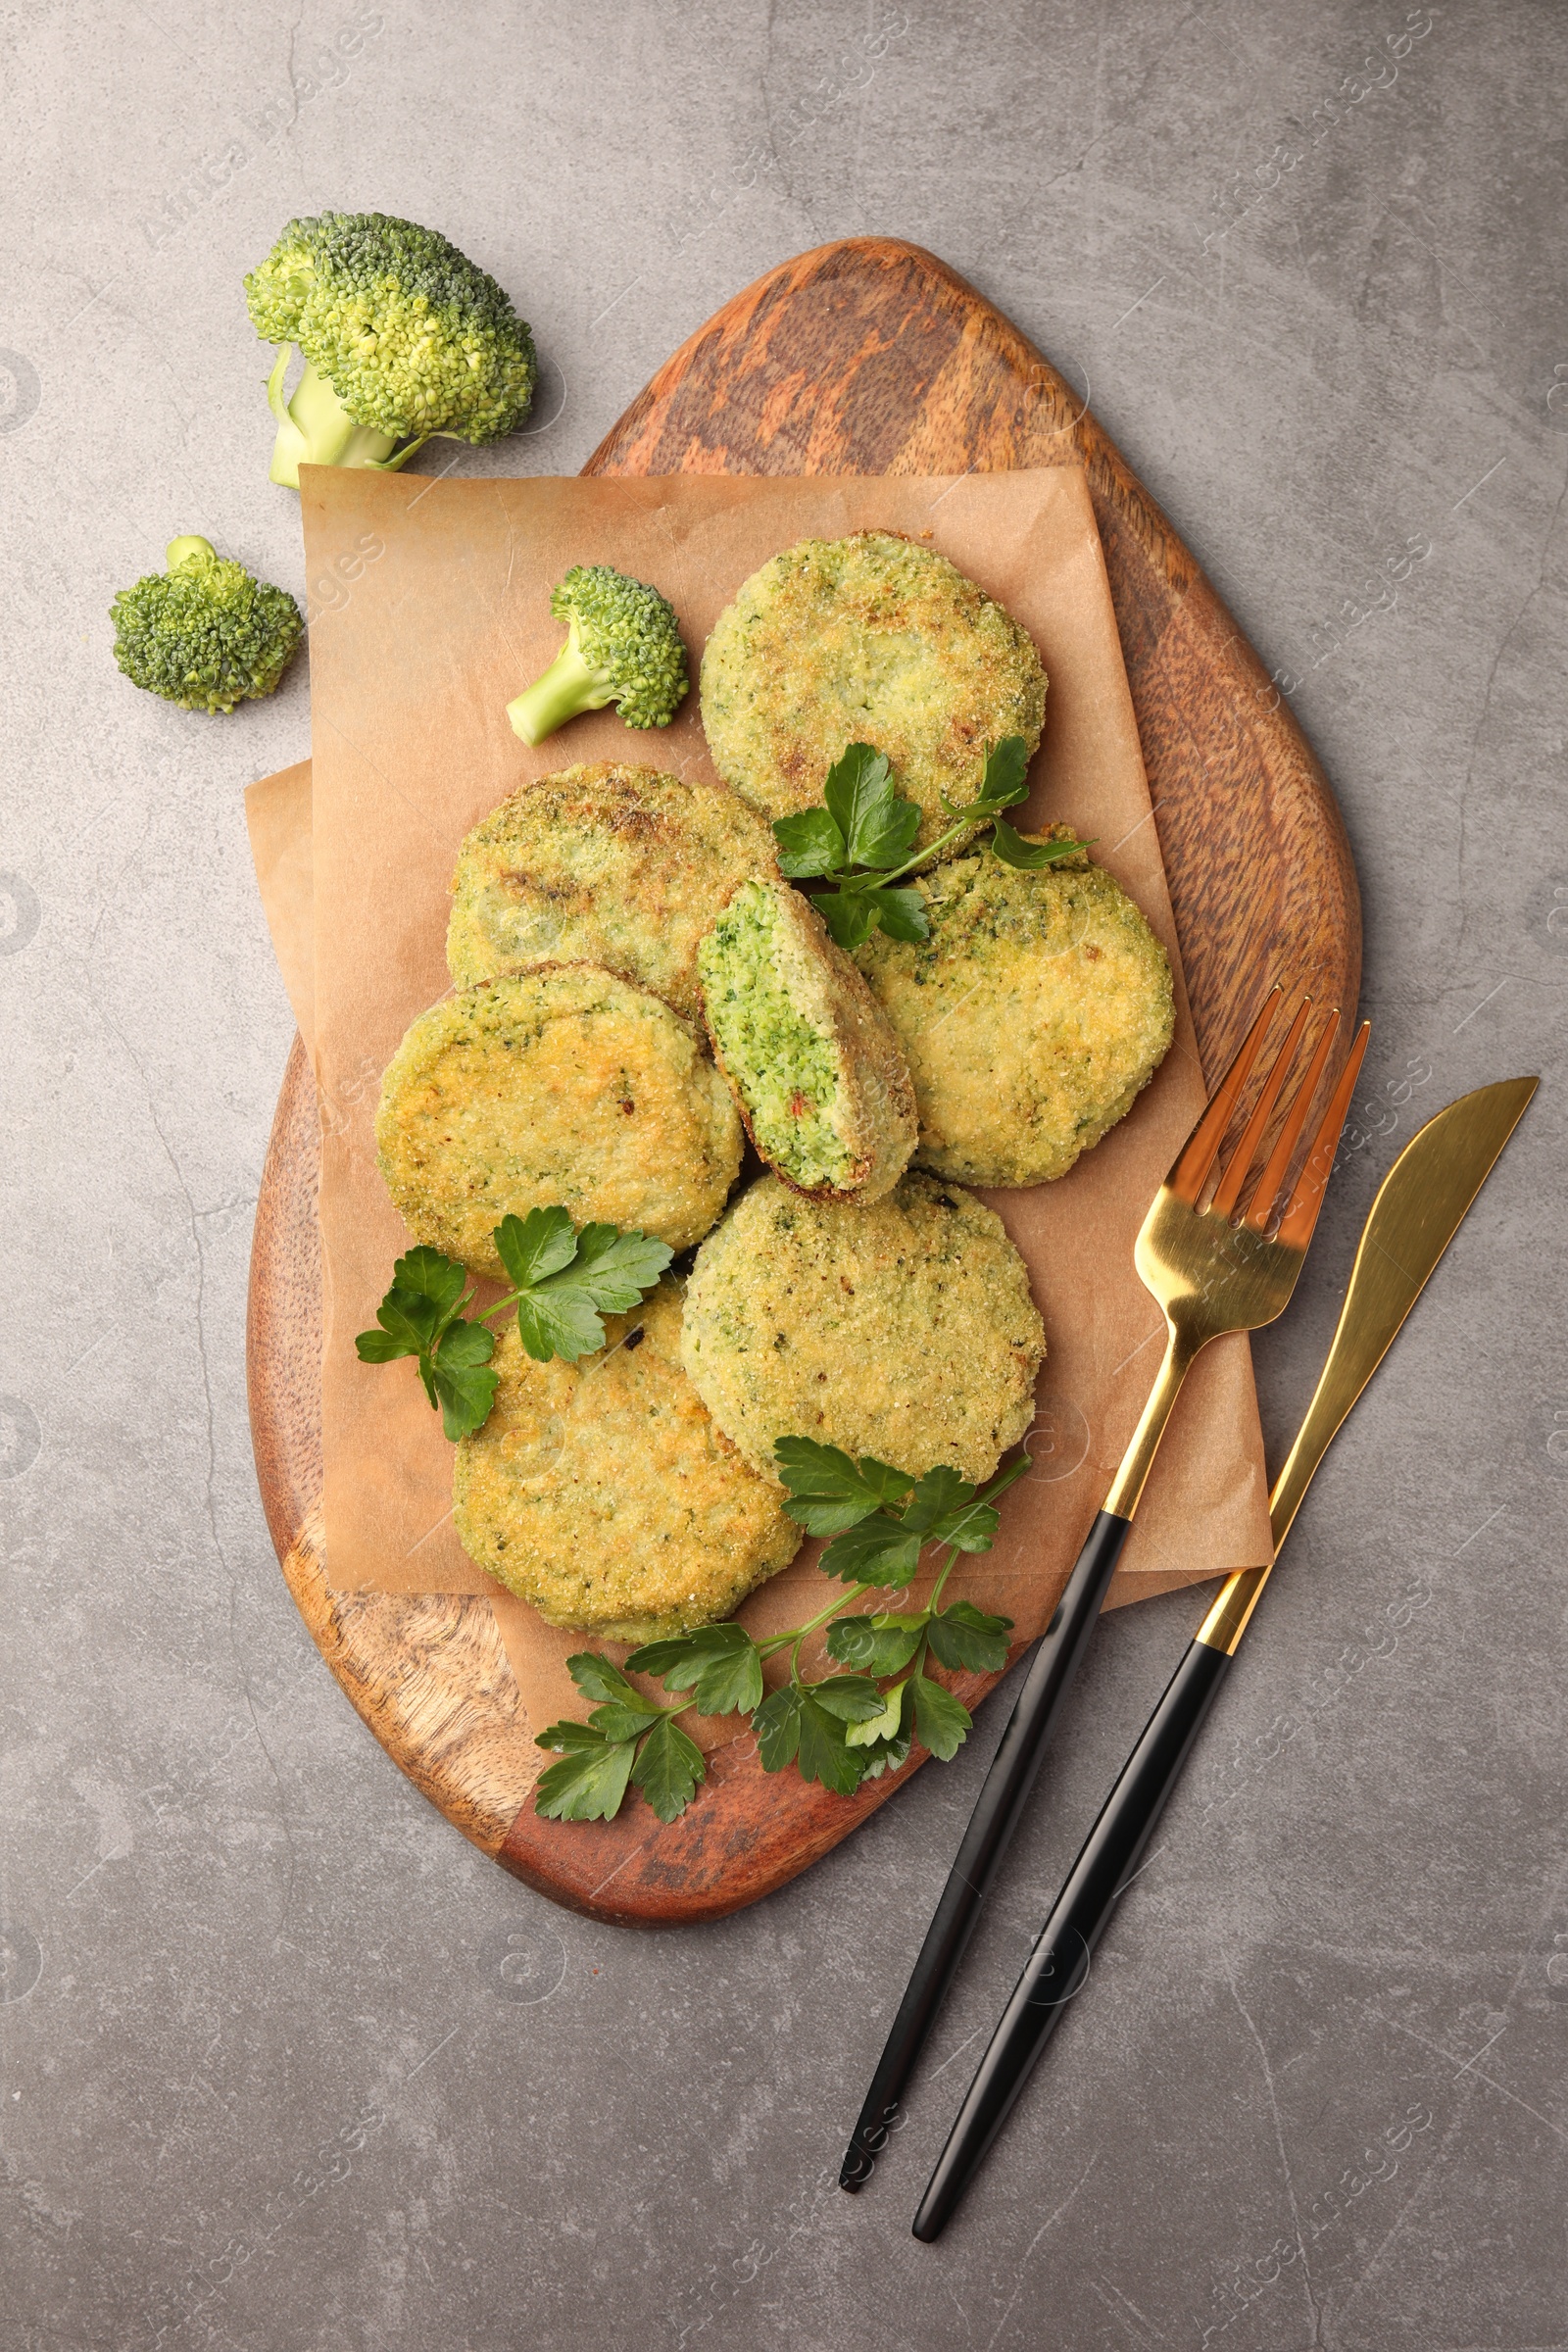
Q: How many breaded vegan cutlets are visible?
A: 7